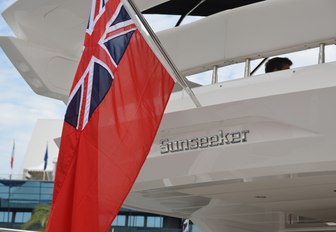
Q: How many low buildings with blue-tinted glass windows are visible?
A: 1